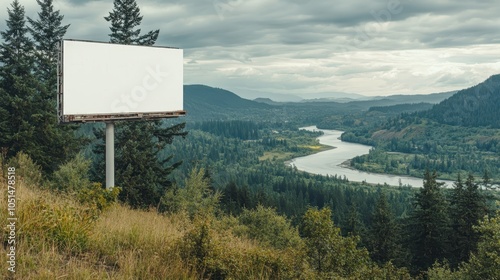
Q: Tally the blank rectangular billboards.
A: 1